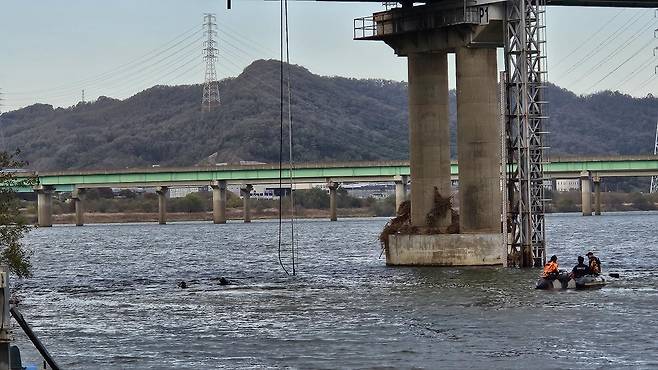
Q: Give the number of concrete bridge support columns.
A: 11